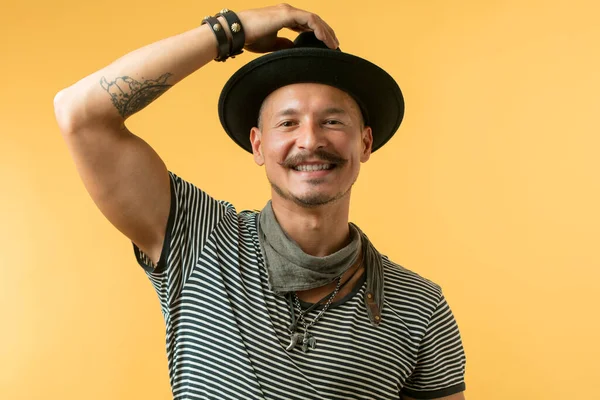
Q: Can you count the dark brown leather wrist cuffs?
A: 2